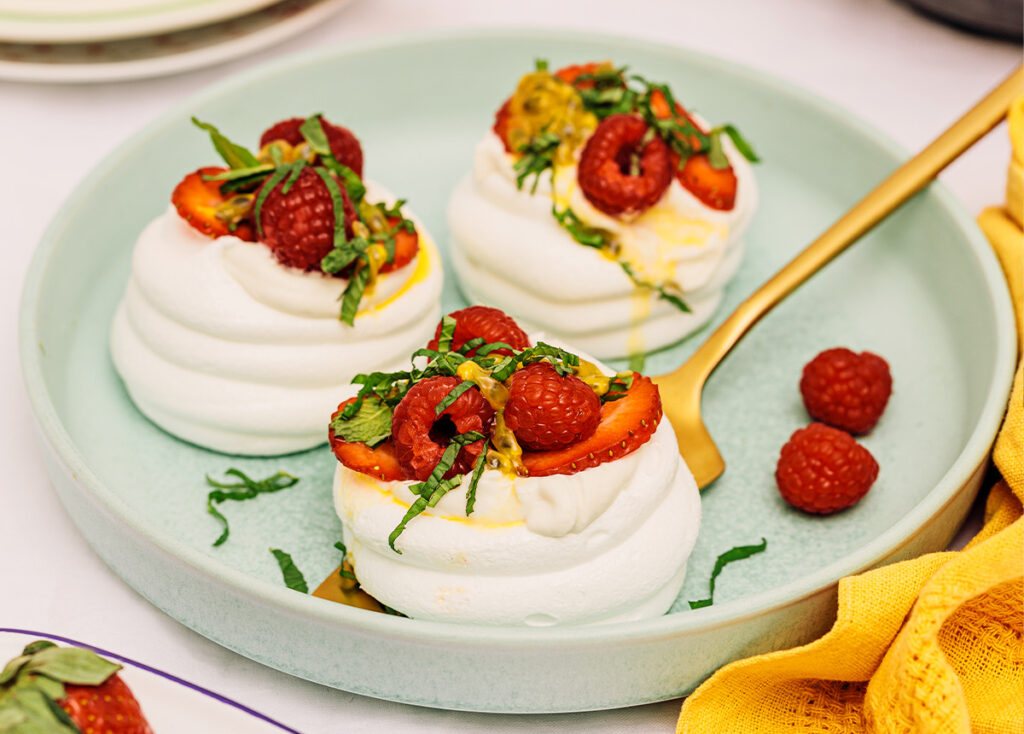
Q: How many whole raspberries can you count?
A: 8